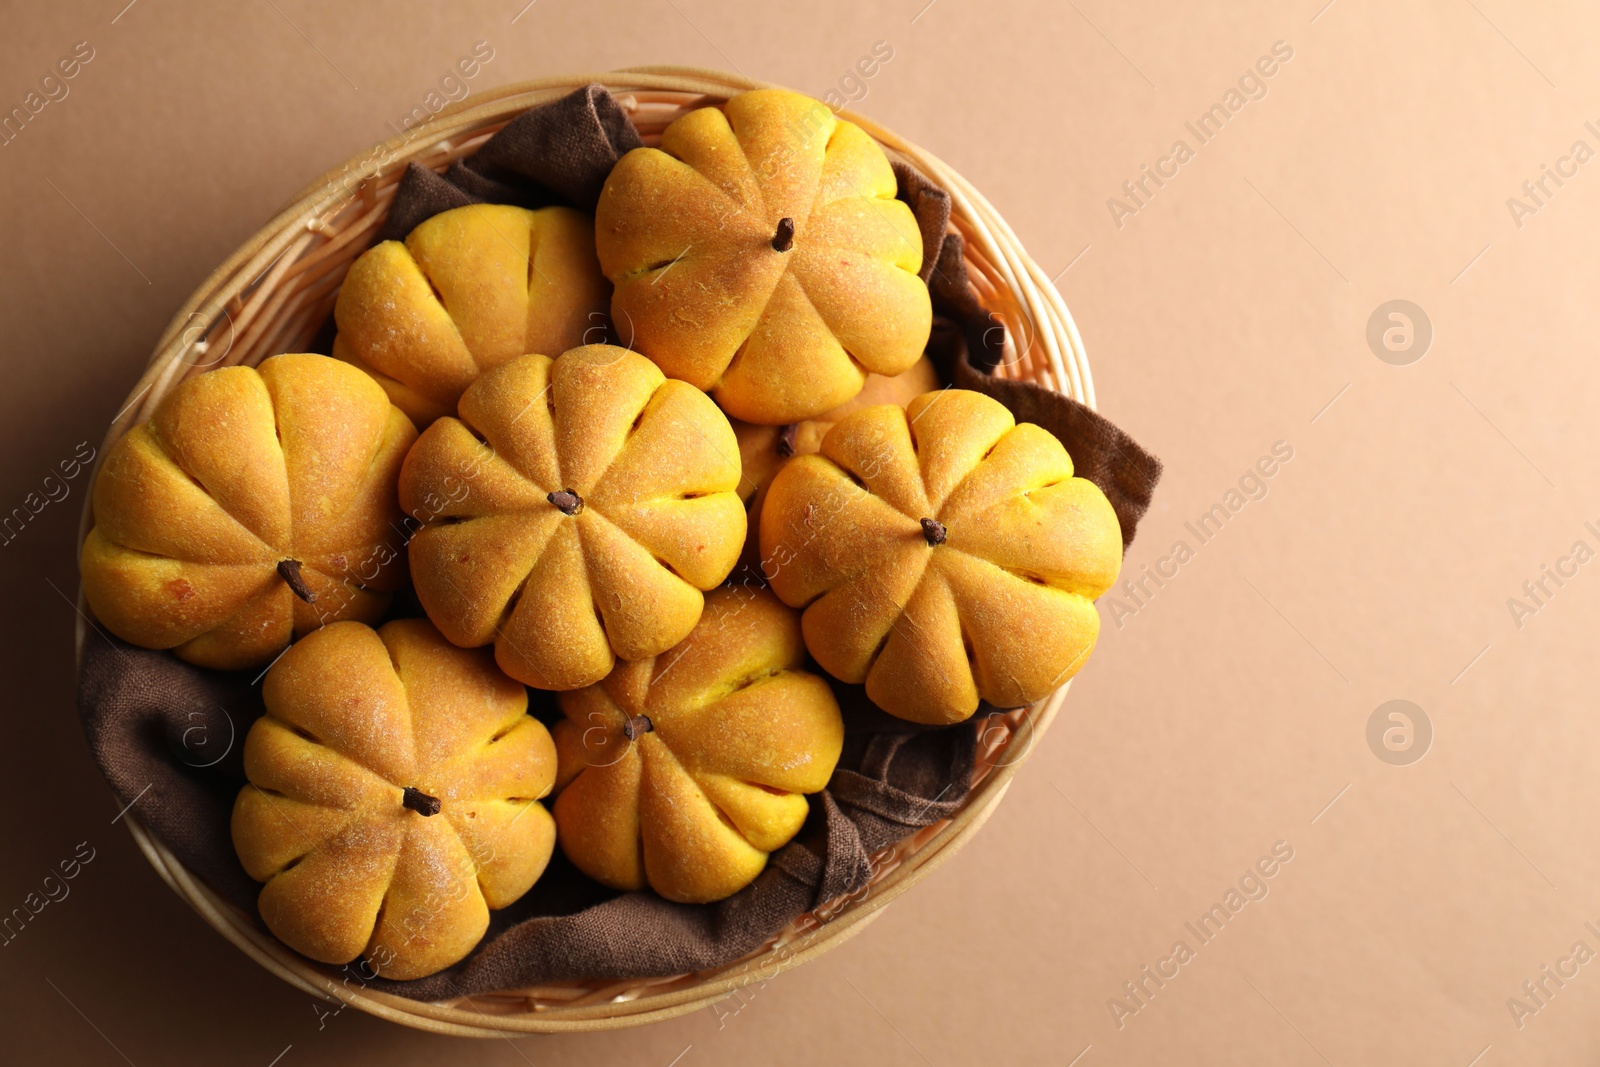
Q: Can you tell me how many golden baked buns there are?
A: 8